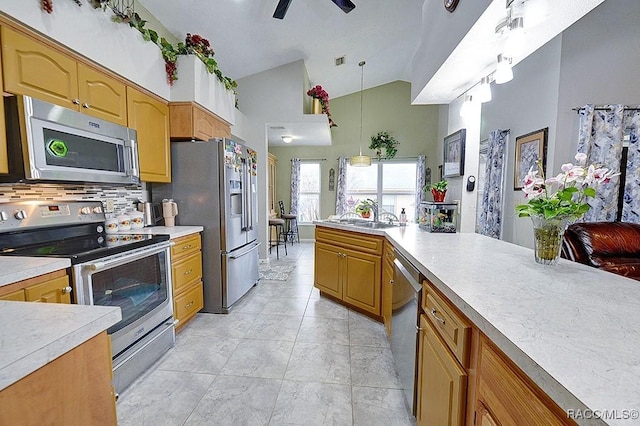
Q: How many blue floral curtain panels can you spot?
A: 6